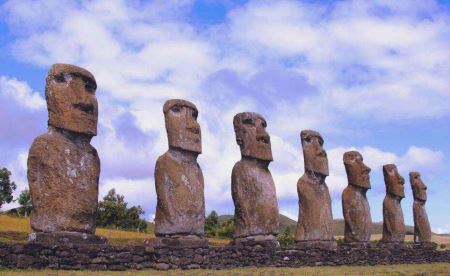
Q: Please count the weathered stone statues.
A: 7